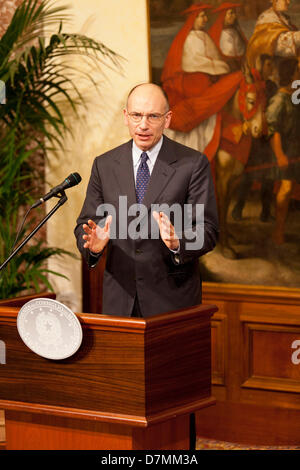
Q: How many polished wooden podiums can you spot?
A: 1